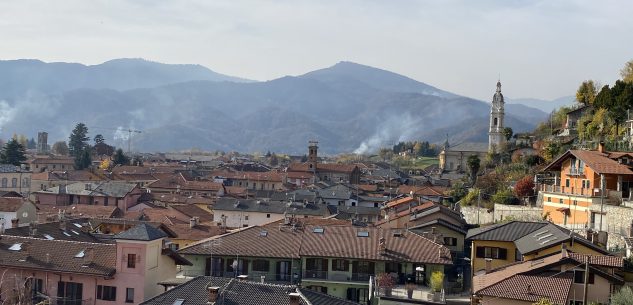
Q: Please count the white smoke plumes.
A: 3